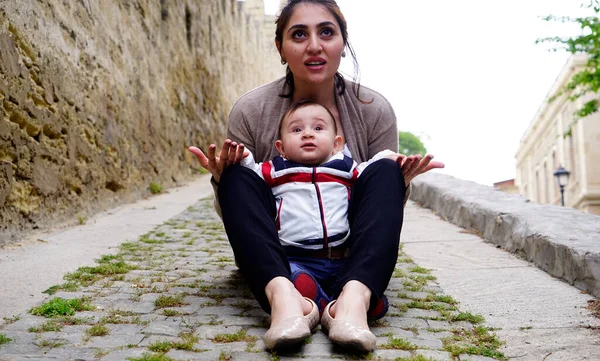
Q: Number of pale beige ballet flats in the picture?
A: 2